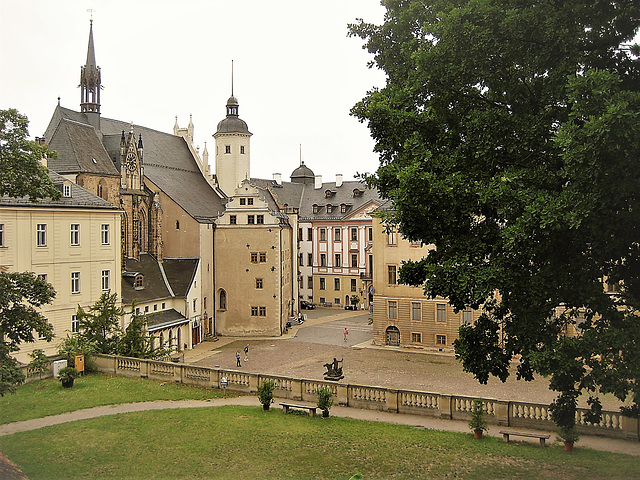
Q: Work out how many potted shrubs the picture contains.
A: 5